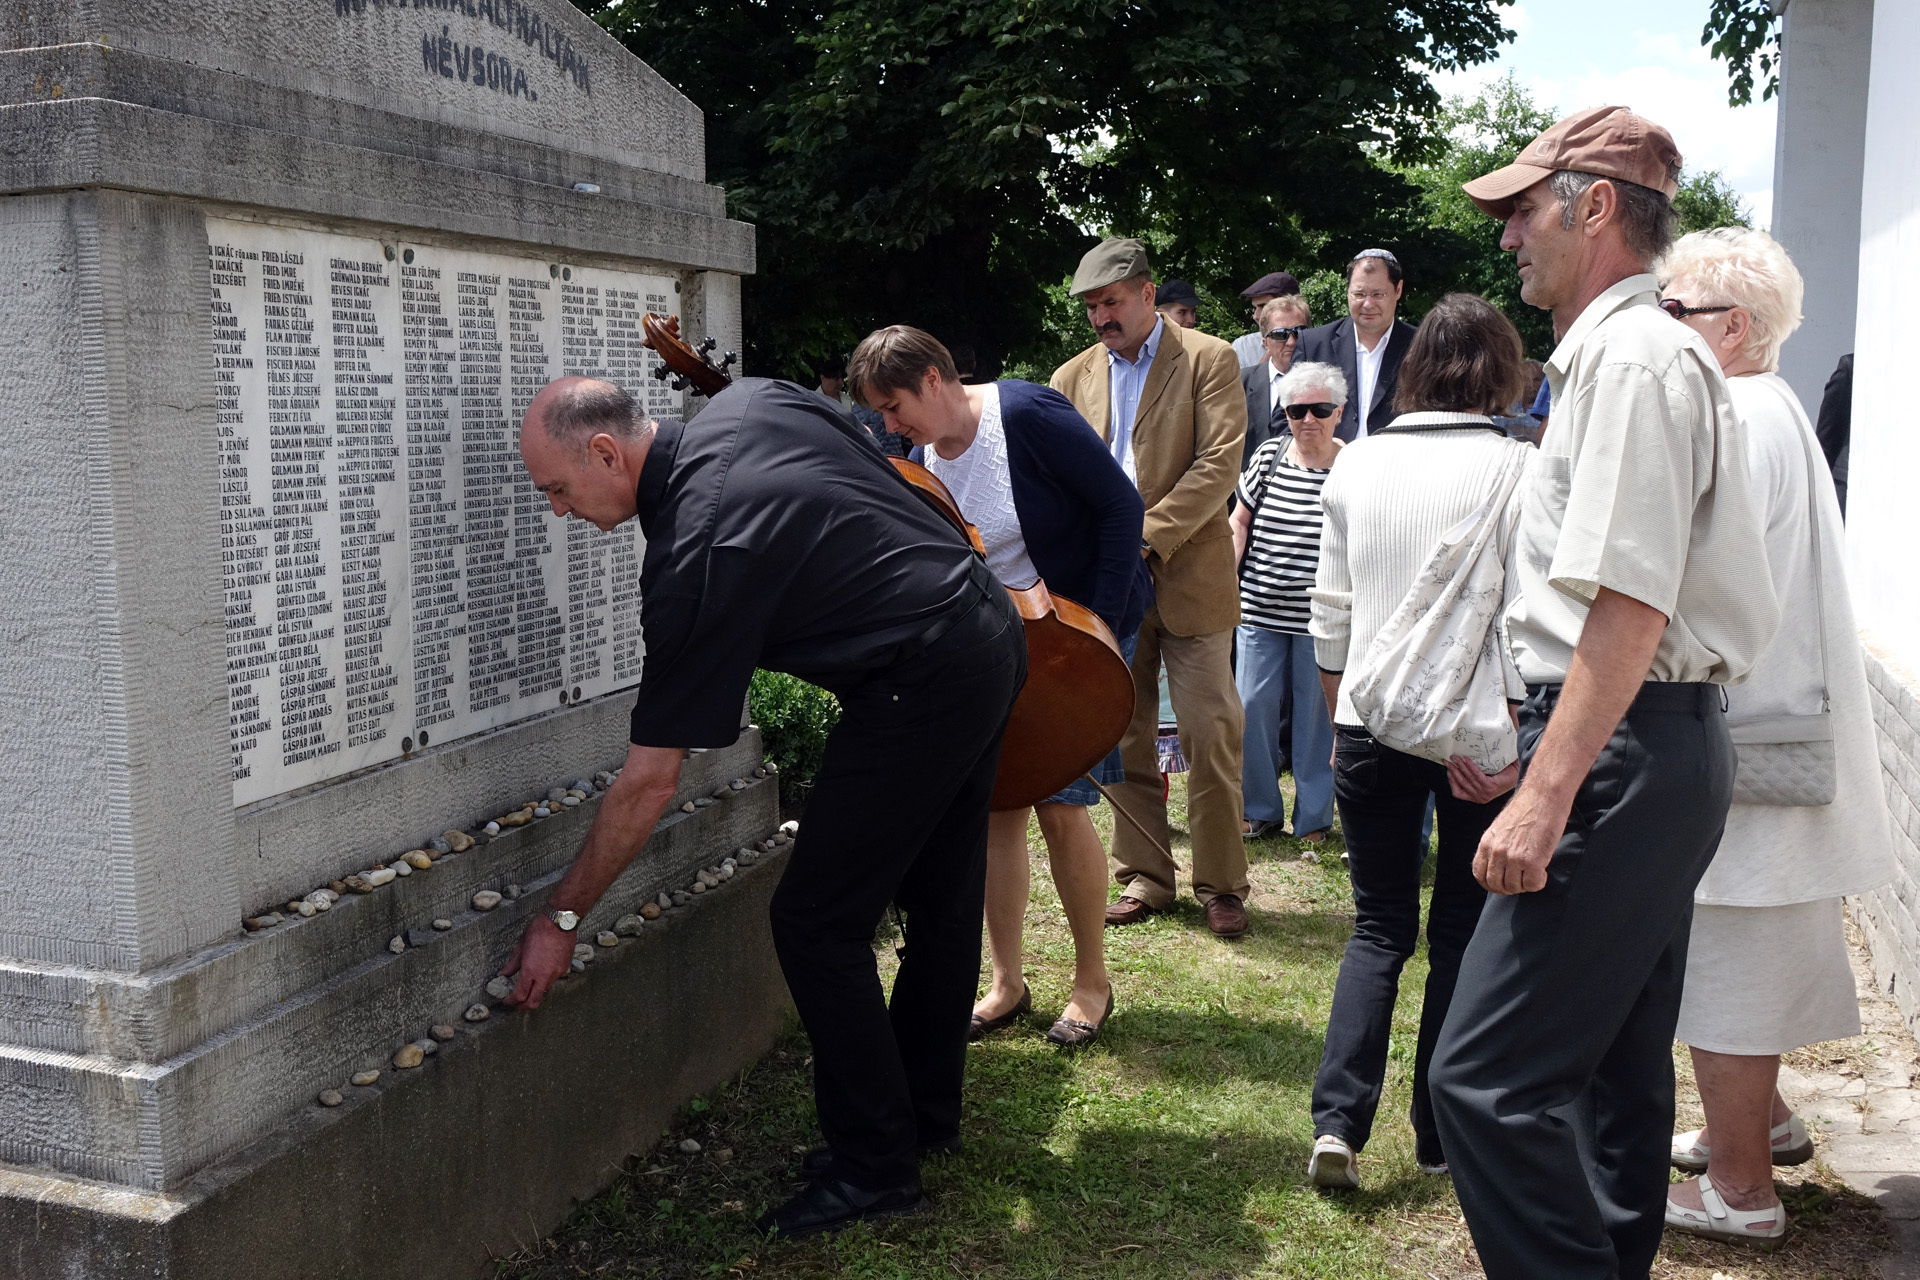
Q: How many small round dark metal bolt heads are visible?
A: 9